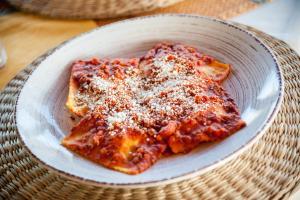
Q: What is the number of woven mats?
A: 2